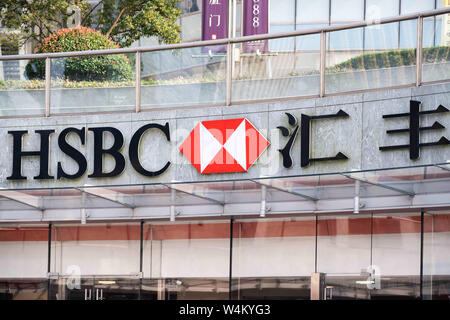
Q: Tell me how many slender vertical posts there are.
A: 5